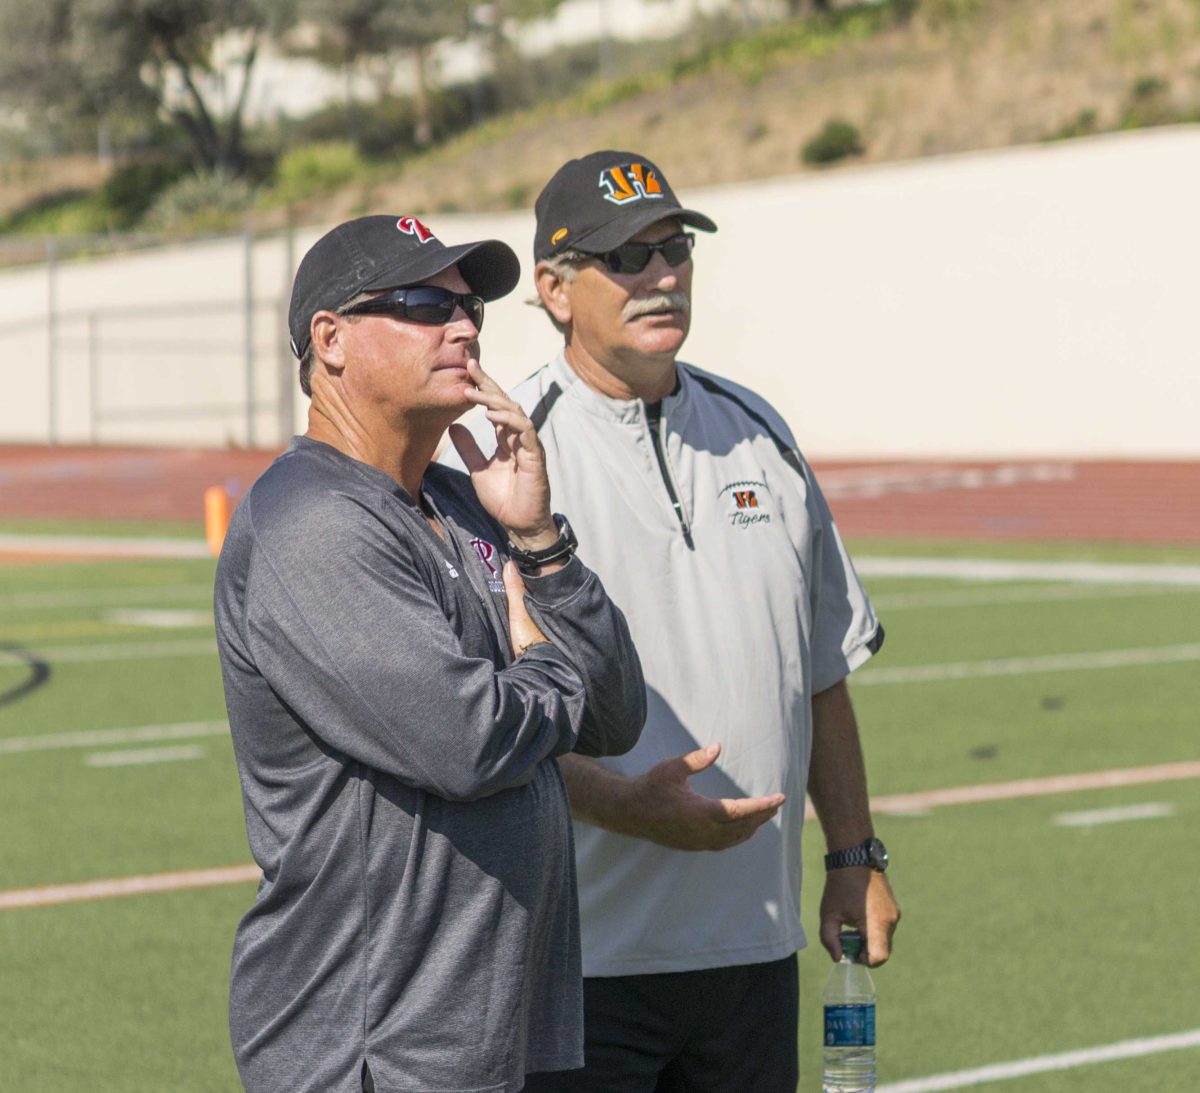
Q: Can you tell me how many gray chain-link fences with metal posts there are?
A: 1